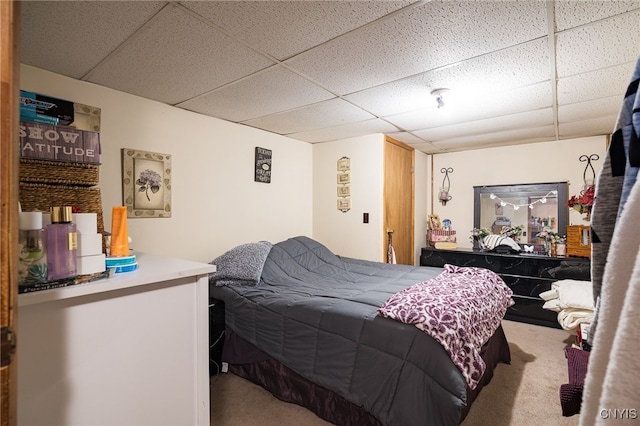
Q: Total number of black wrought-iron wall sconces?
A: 2